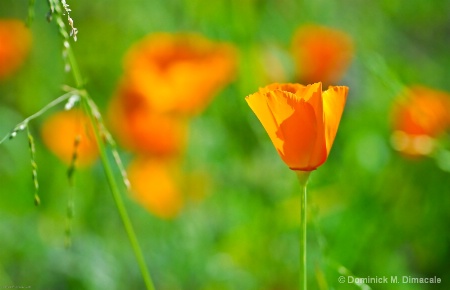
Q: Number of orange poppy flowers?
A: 8